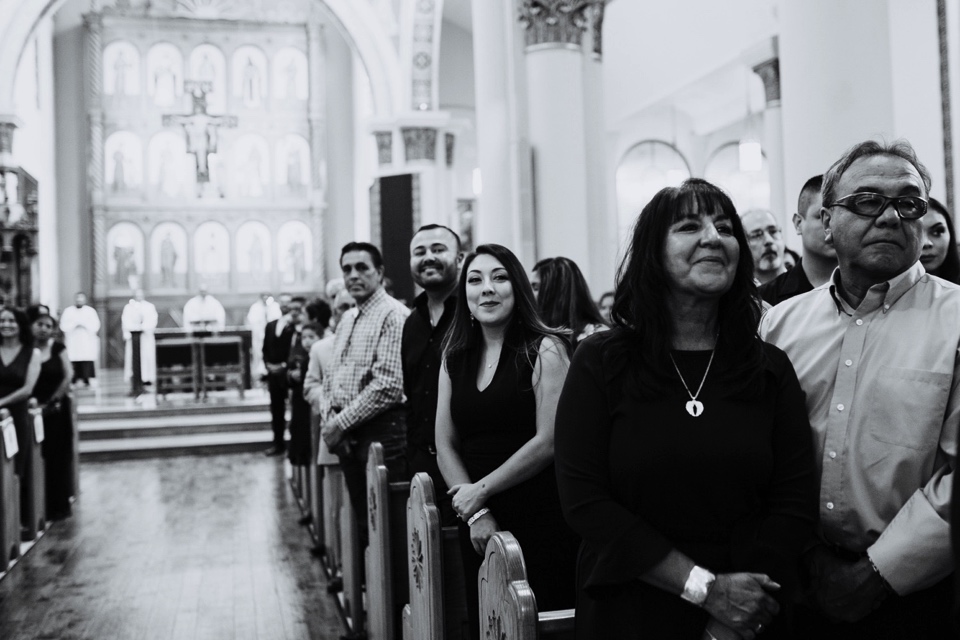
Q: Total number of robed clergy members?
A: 4